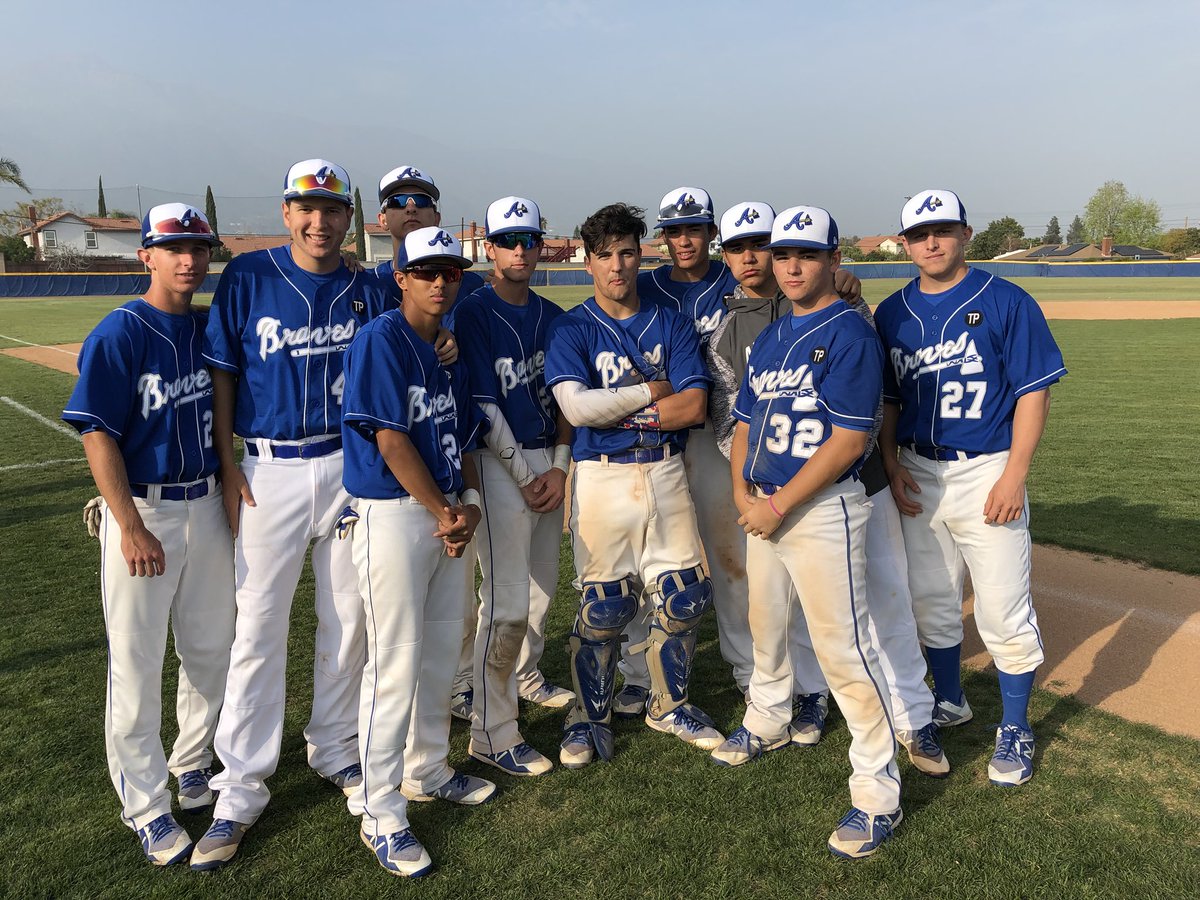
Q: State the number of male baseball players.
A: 10